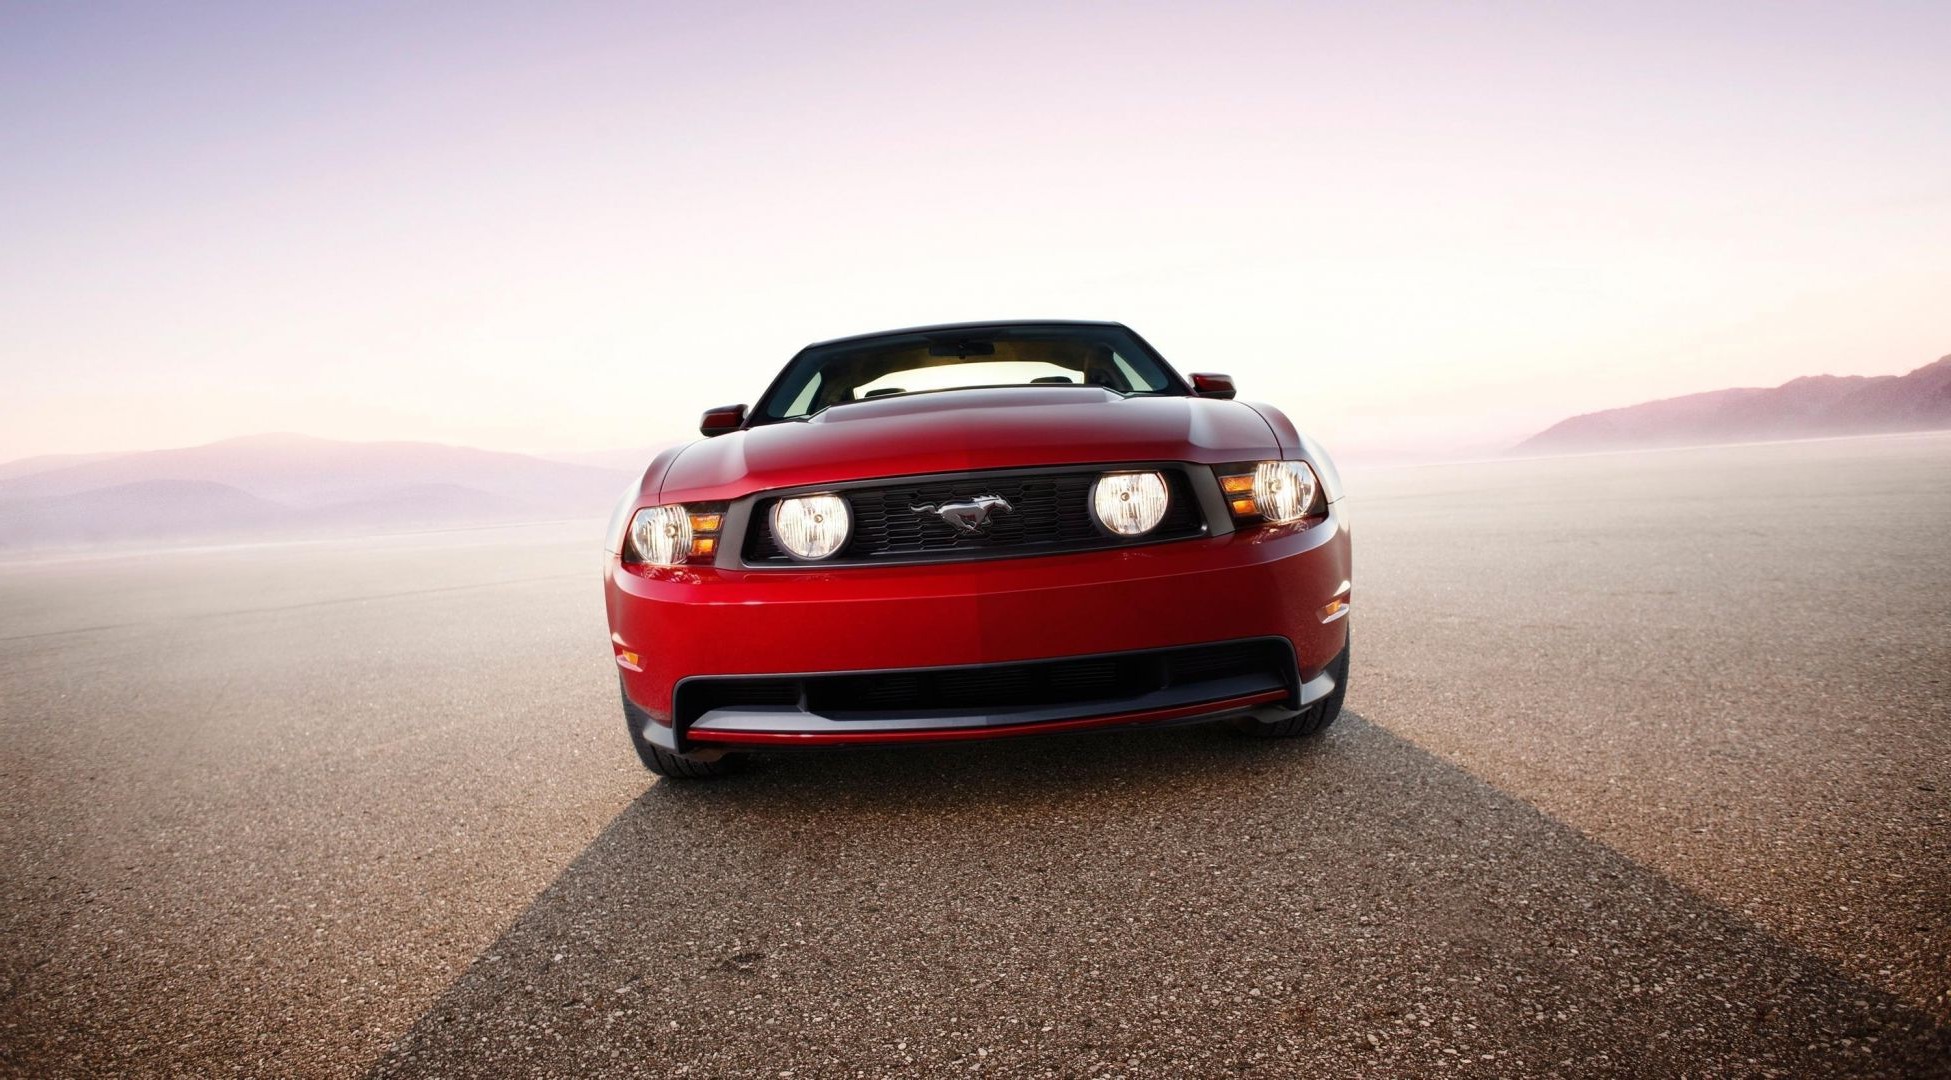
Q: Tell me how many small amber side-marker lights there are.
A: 2